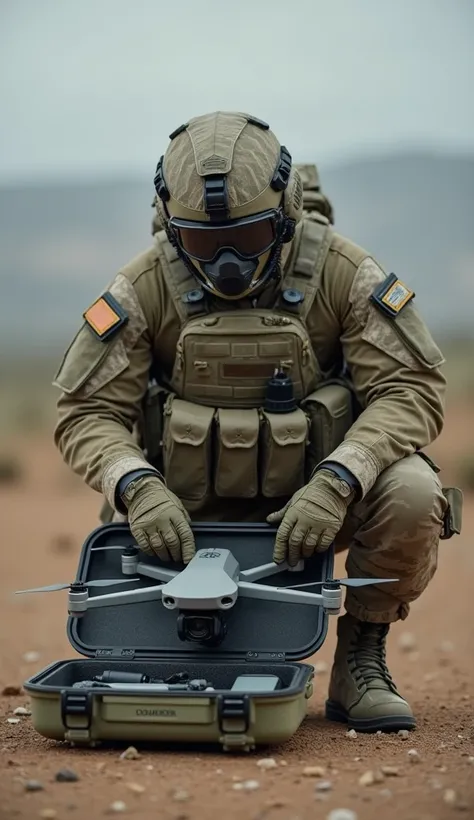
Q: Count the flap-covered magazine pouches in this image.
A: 3